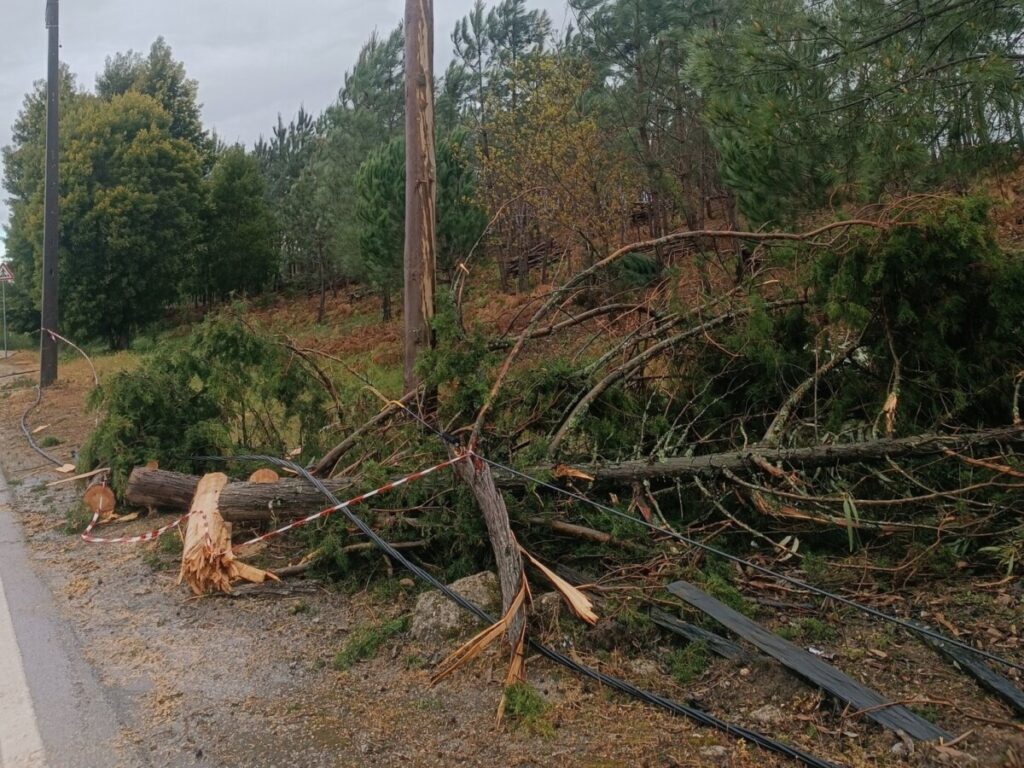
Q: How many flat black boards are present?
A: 3